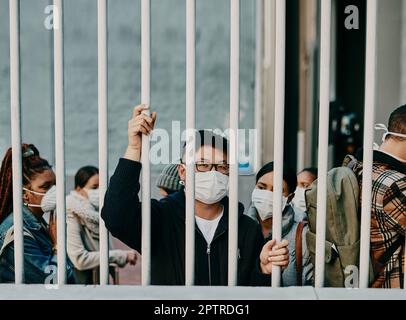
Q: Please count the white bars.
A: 9